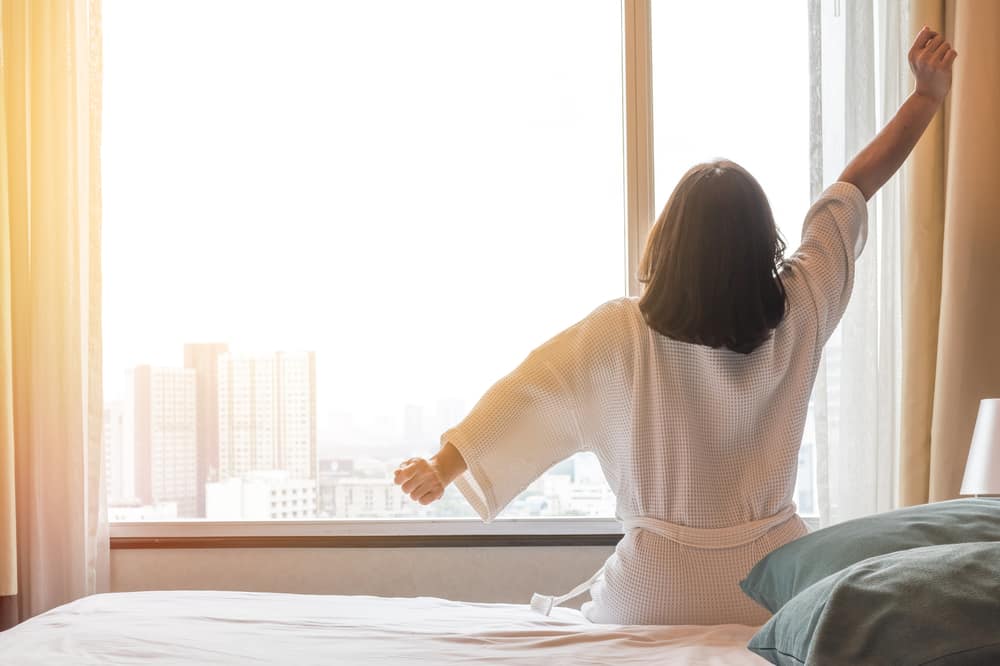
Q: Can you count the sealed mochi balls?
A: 0